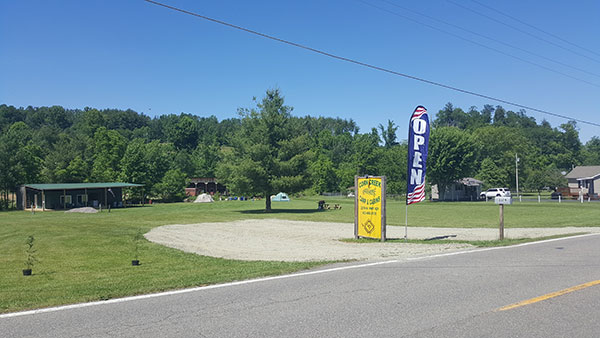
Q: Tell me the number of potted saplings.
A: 2